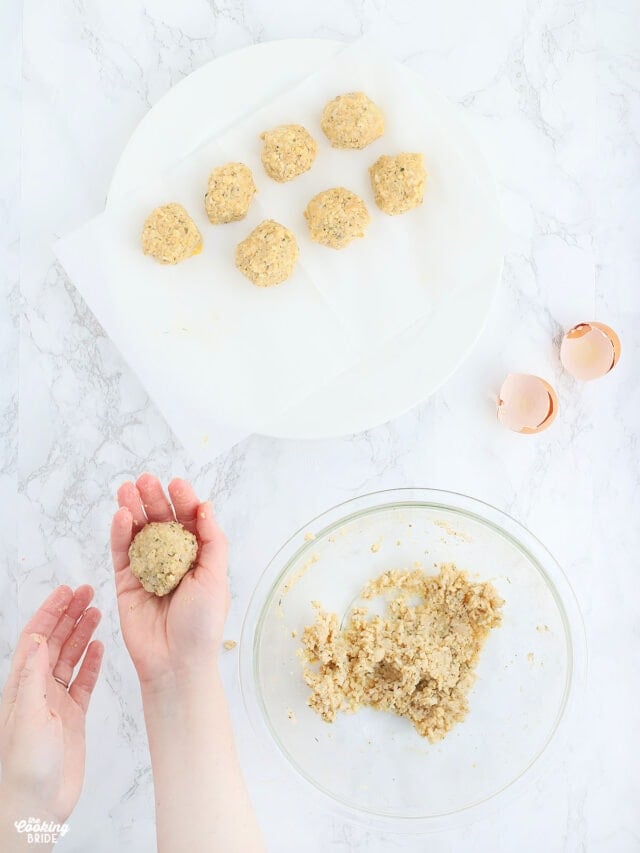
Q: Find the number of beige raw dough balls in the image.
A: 8